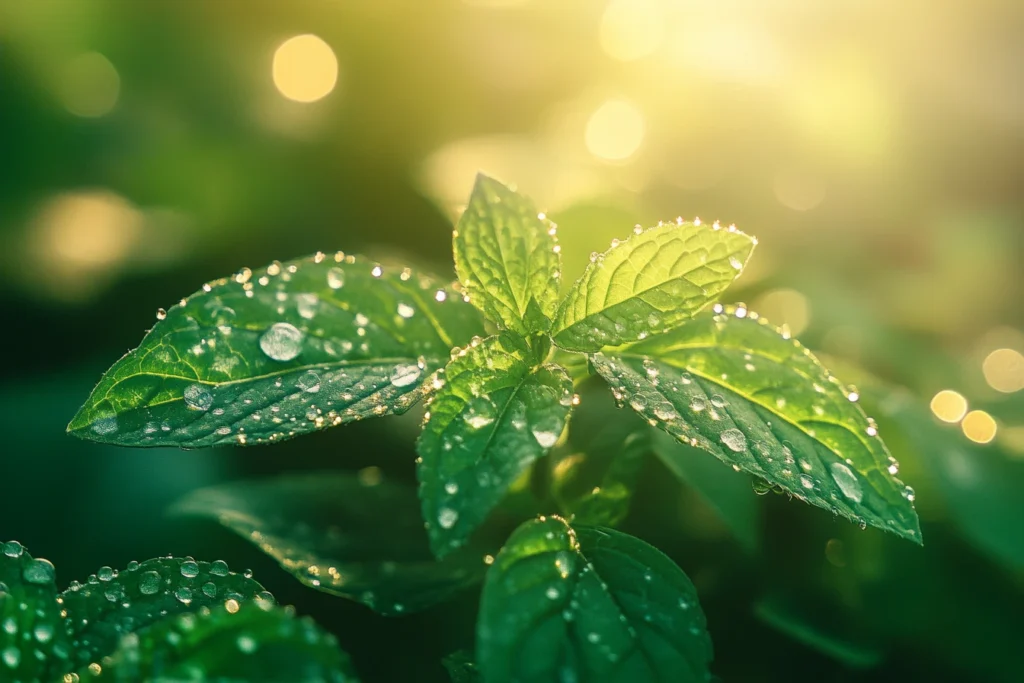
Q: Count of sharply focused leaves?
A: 5